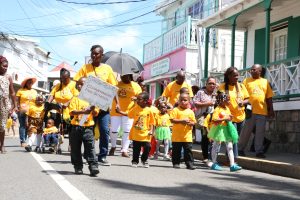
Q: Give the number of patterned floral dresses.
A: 1